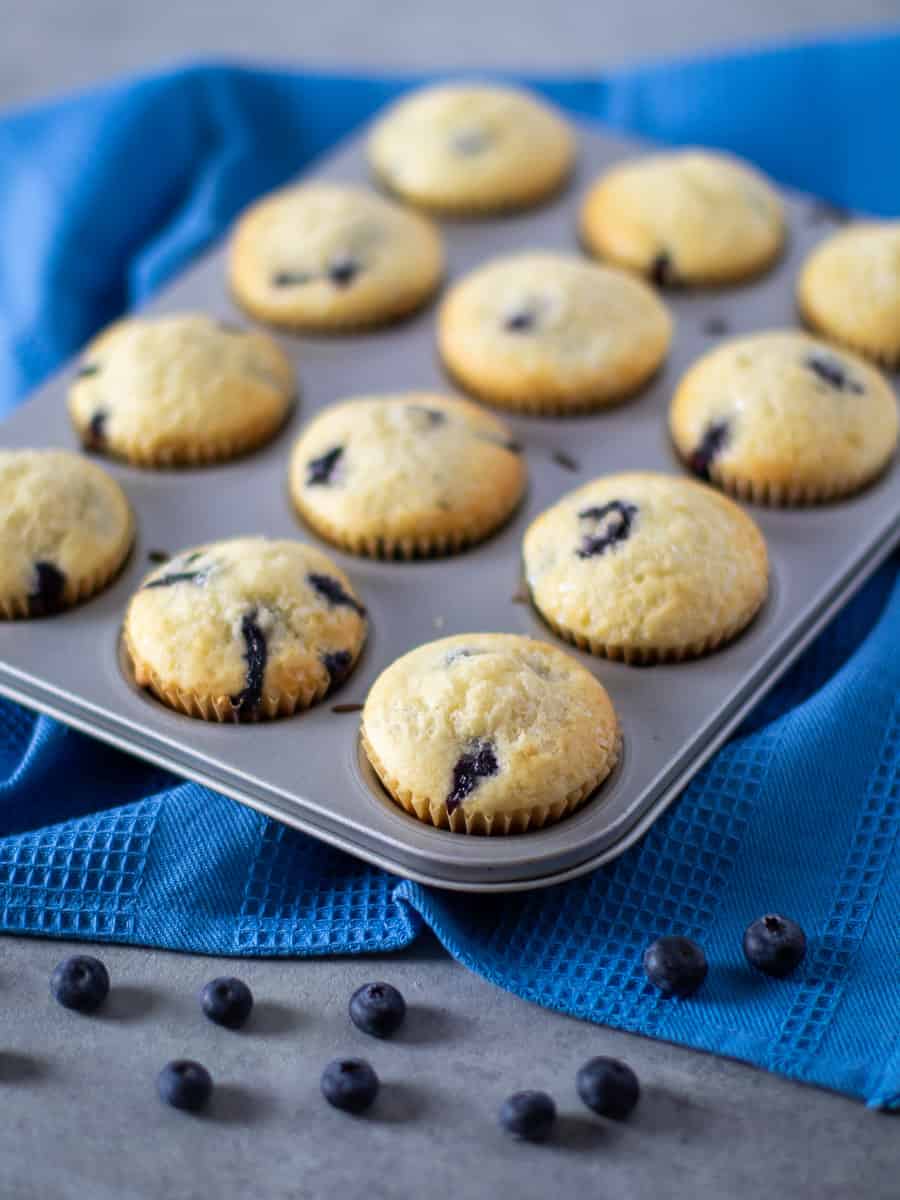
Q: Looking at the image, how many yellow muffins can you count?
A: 12